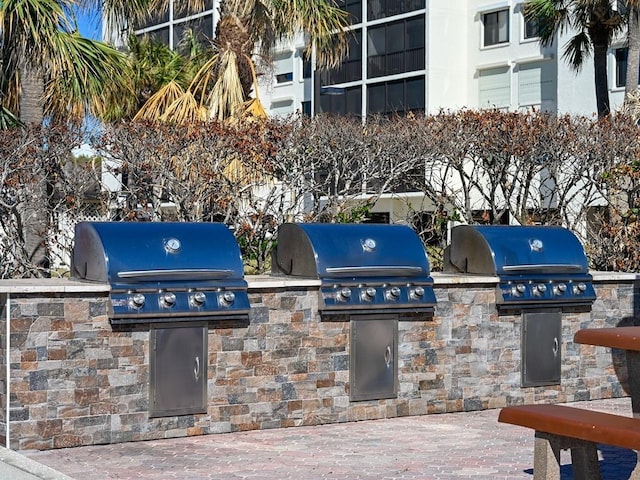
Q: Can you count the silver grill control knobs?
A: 12